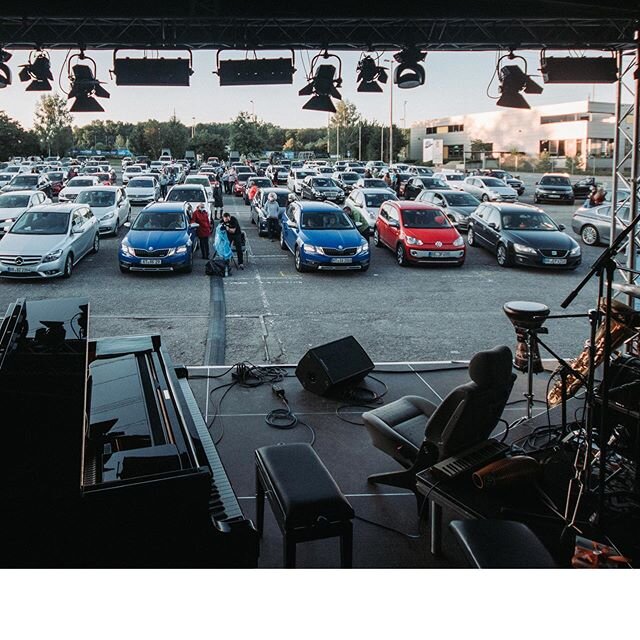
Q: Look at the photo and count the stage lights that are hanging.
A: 10